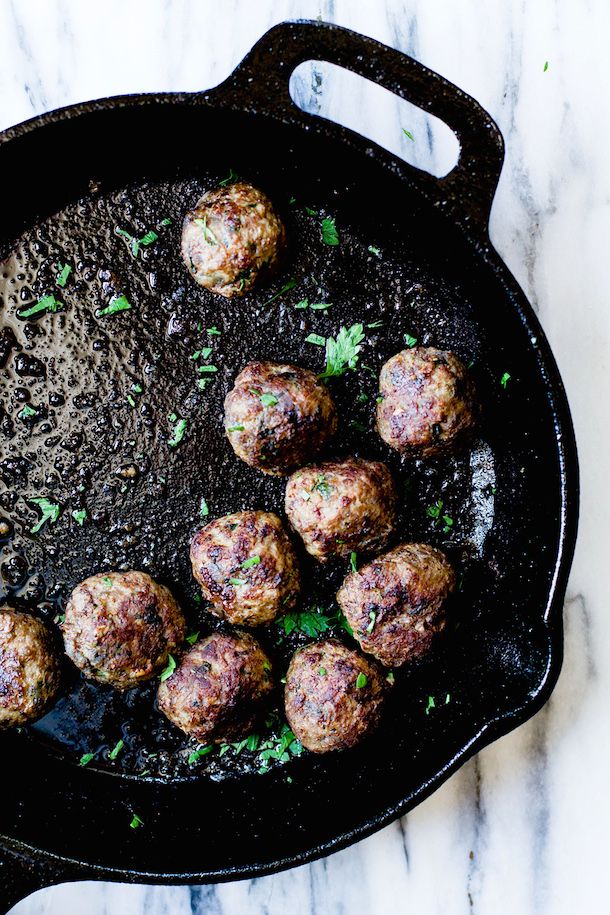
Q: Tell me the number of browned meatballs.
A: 10